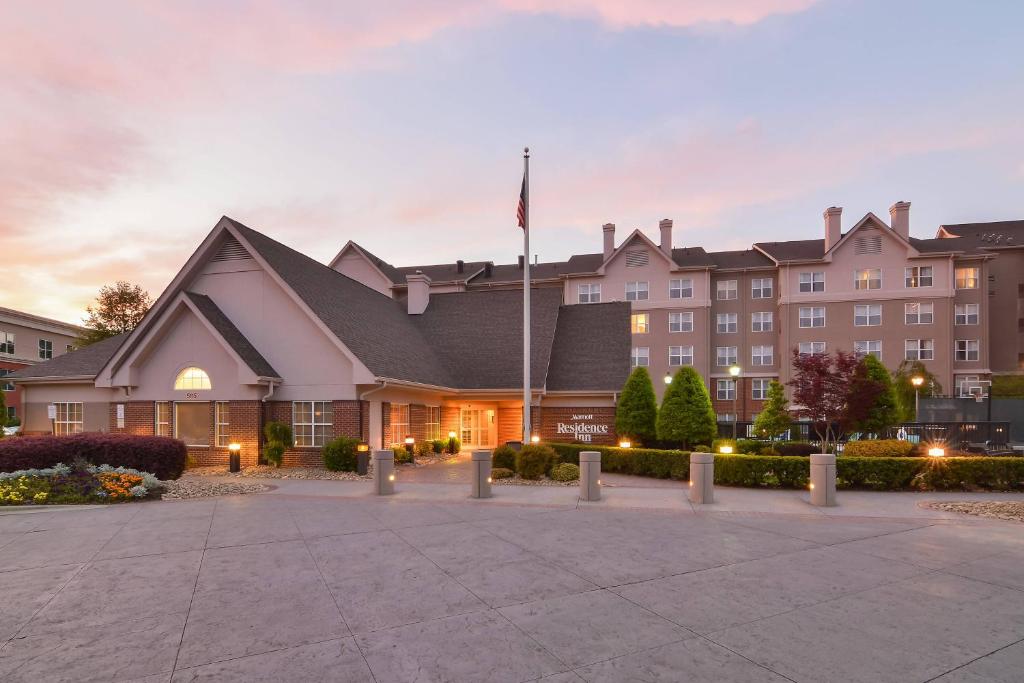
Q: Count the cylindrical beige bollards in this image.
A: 5